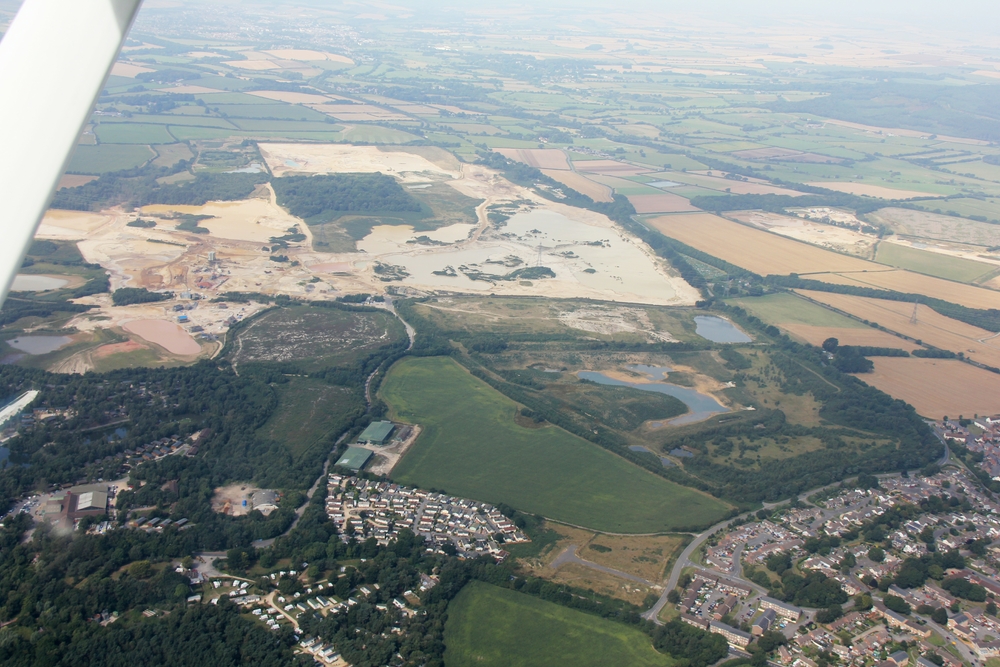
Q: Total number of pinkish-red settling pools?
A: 1